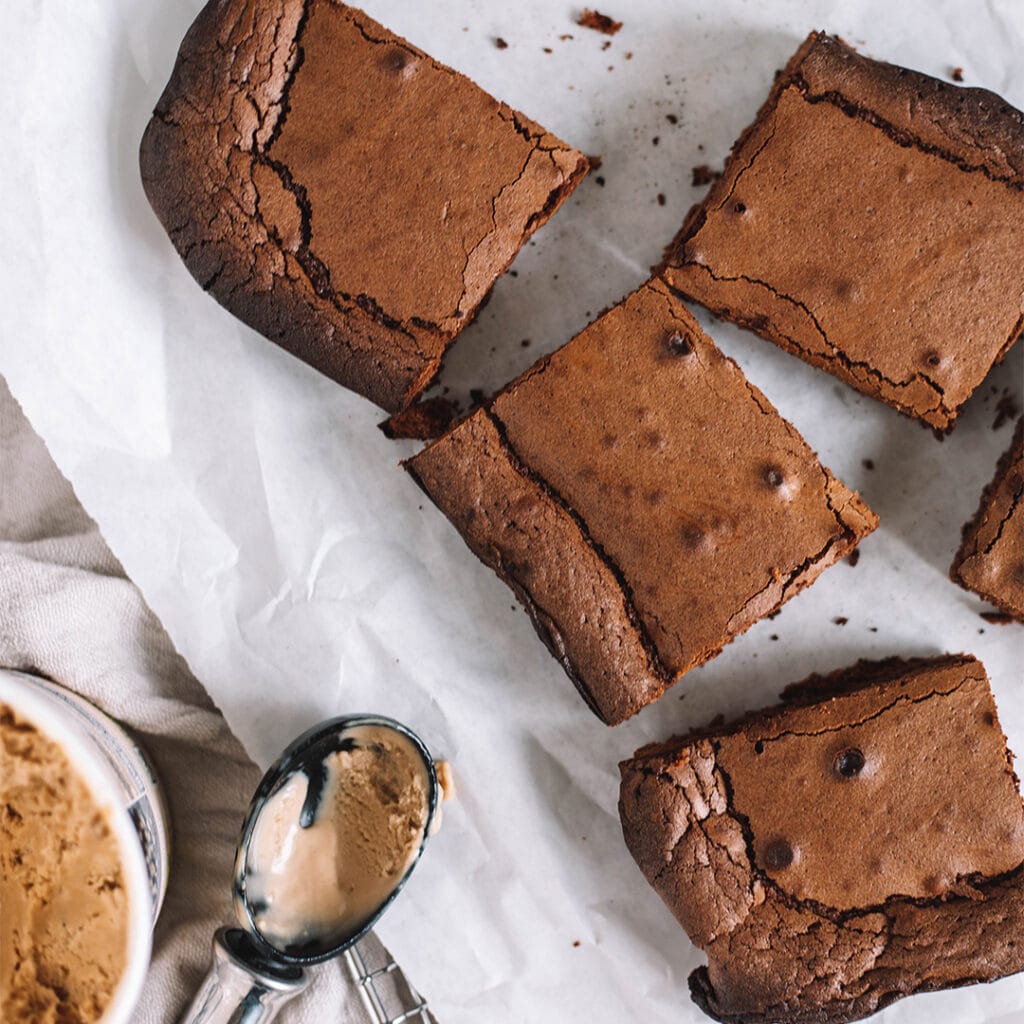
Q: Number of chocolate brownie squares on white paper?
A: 5